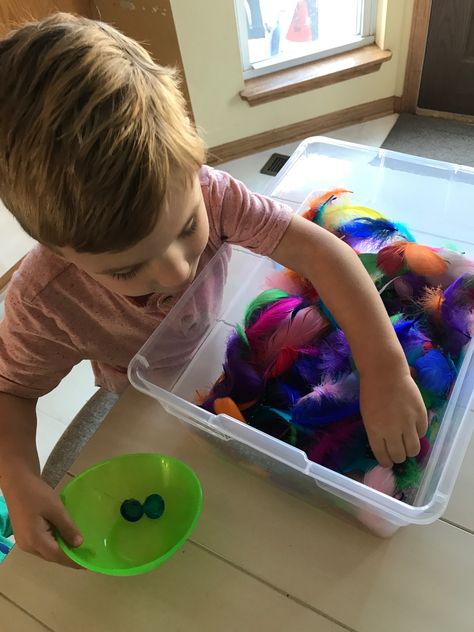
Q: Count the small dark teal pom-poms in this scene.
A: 2